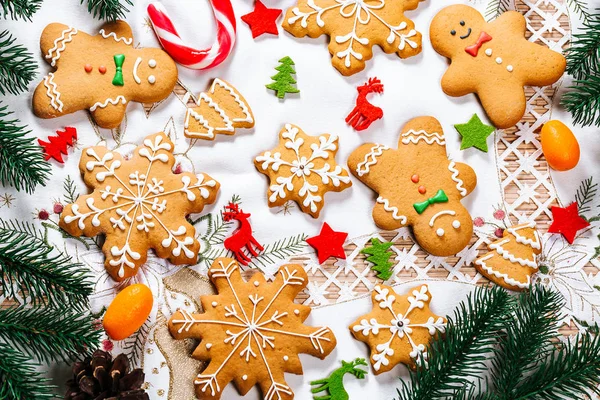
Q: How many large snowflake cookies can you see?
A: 3